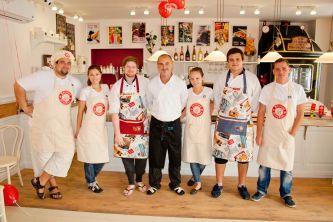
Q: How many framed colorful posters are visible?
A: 8